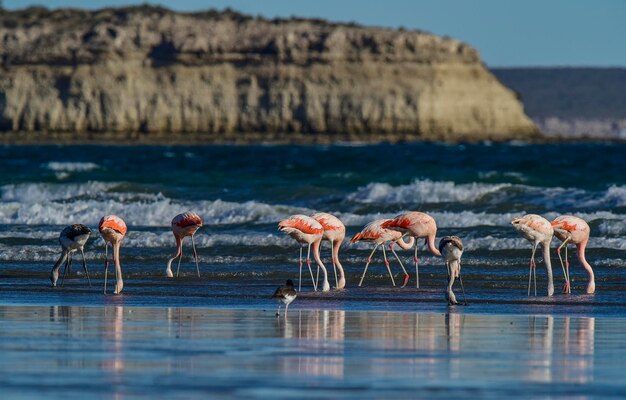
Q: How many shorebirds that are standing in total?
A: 11